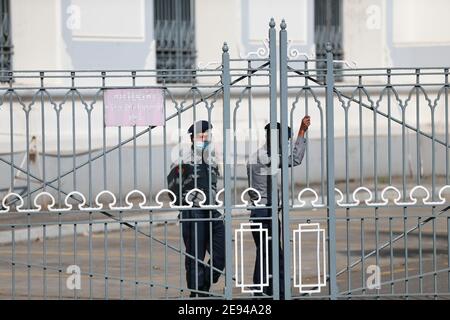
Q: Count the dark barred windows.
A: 3